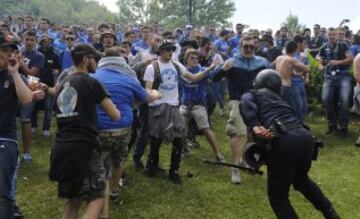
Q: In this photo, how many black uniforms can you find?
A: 1